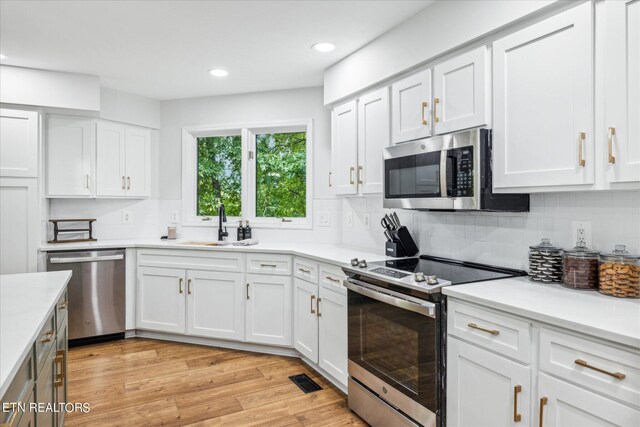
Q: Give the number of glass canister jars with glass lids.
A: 3